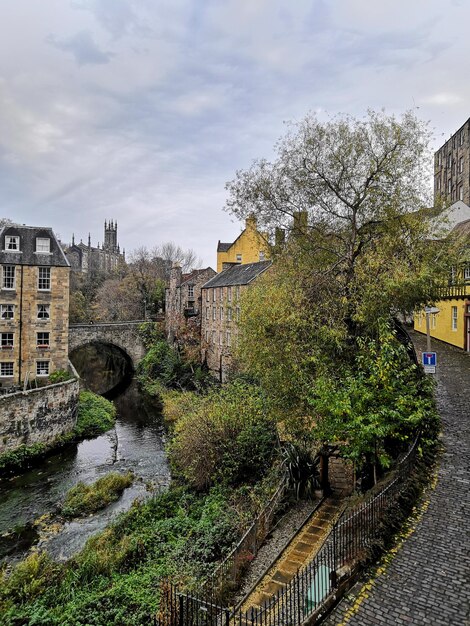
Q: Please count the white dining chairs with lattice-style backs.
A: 0